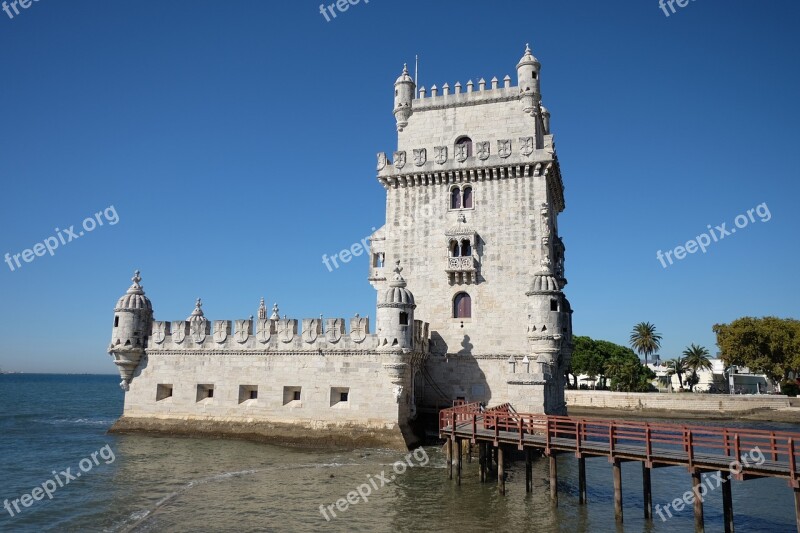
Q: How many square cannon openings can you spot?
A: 5